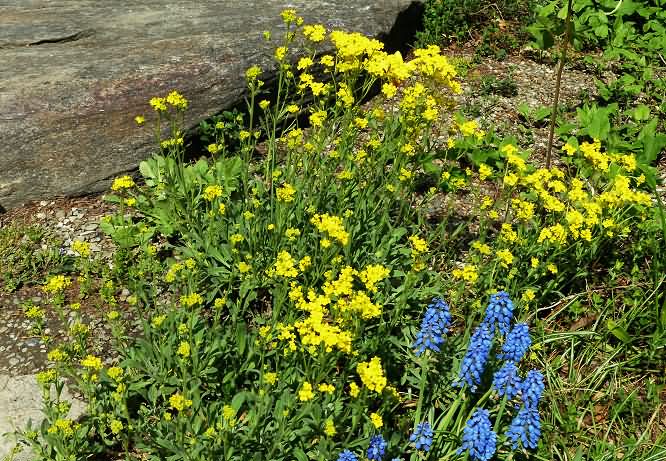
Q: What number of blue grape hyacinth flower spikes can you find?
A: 11